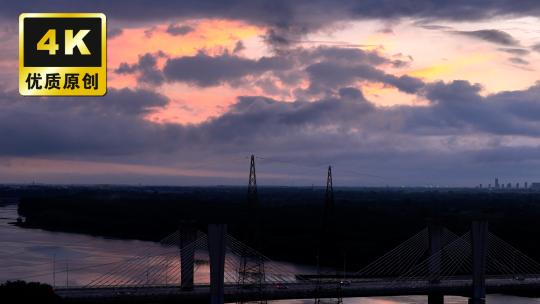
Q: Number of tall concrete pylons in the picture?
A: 4